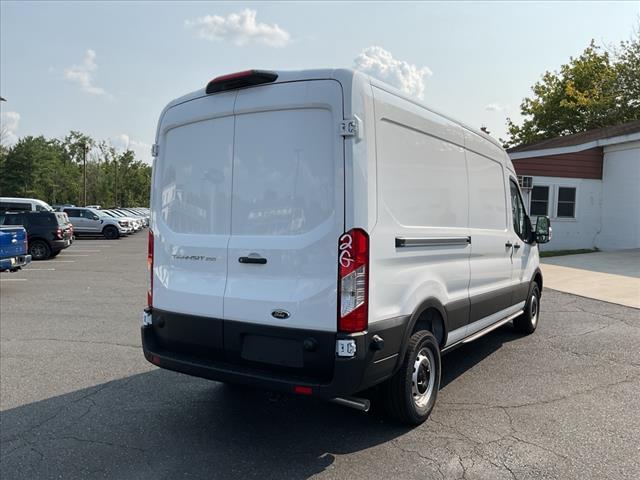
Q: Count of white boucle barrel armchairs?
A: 0